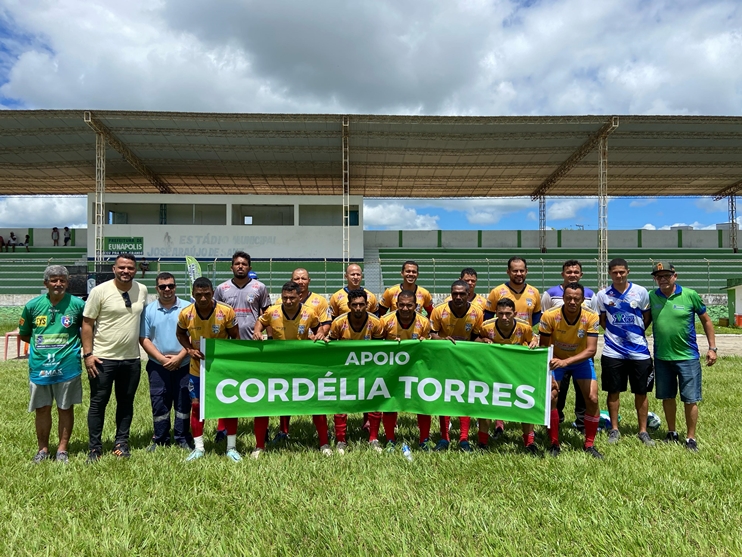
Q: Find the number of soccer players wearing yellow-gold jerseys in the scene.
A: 12